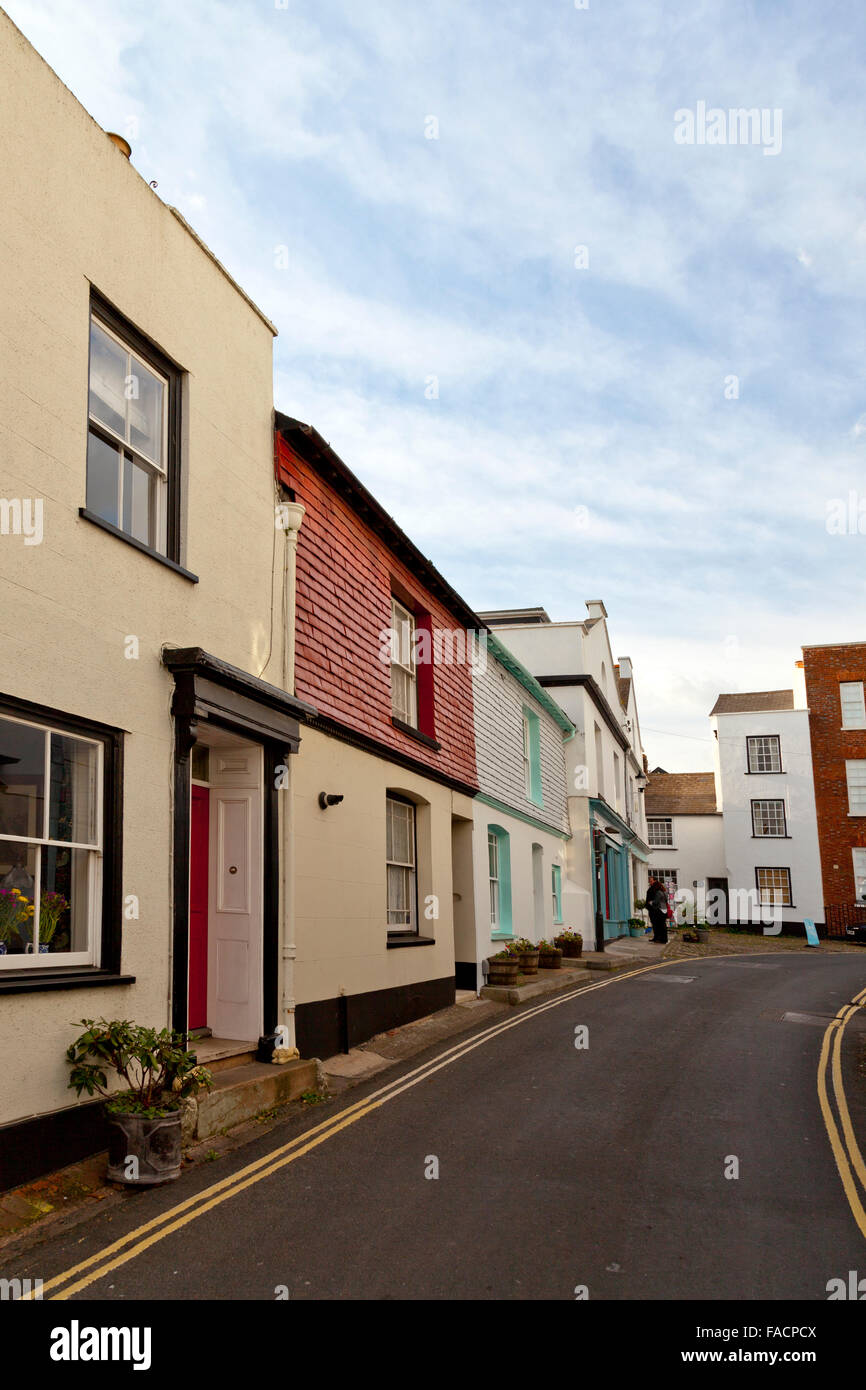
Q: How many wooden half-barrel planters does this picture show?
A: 4